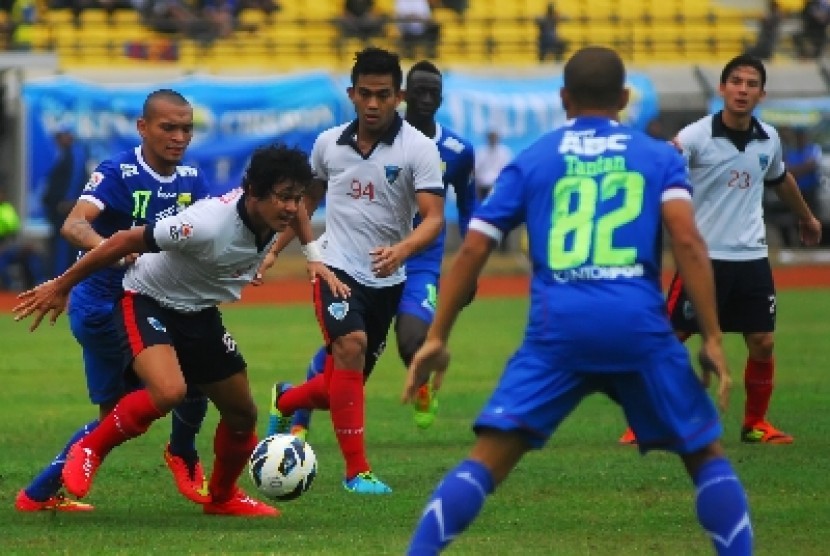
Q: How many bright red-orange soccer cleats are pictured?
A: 6